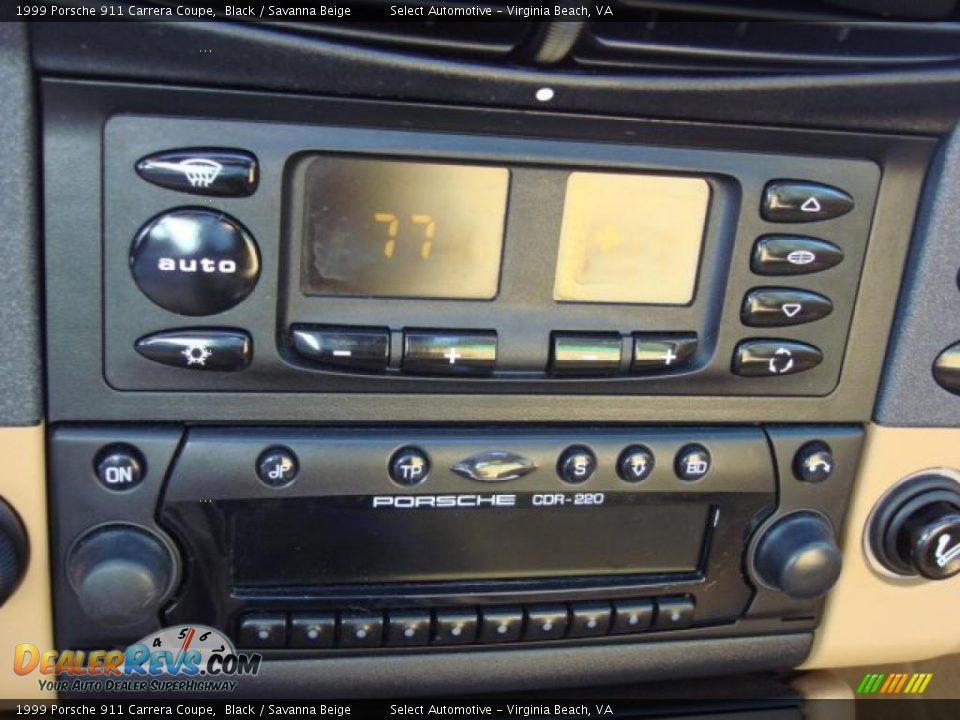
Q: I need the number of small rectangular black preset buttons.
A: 10